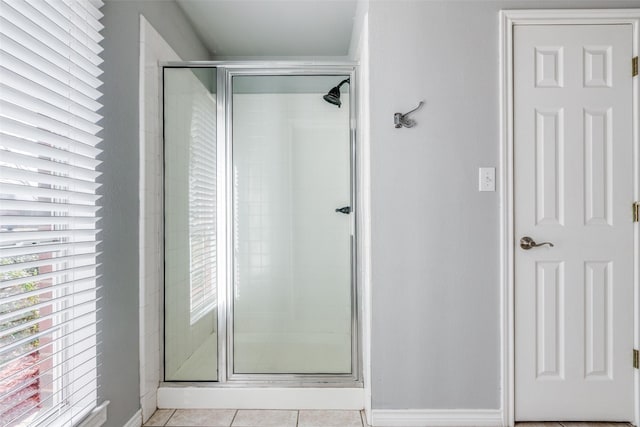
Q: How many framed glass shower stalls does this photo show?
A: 1